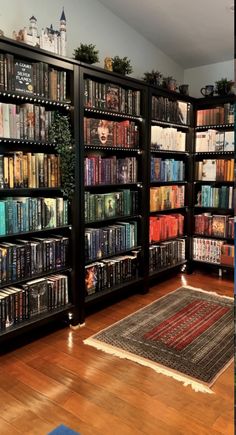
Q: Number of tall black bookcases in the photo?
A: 4